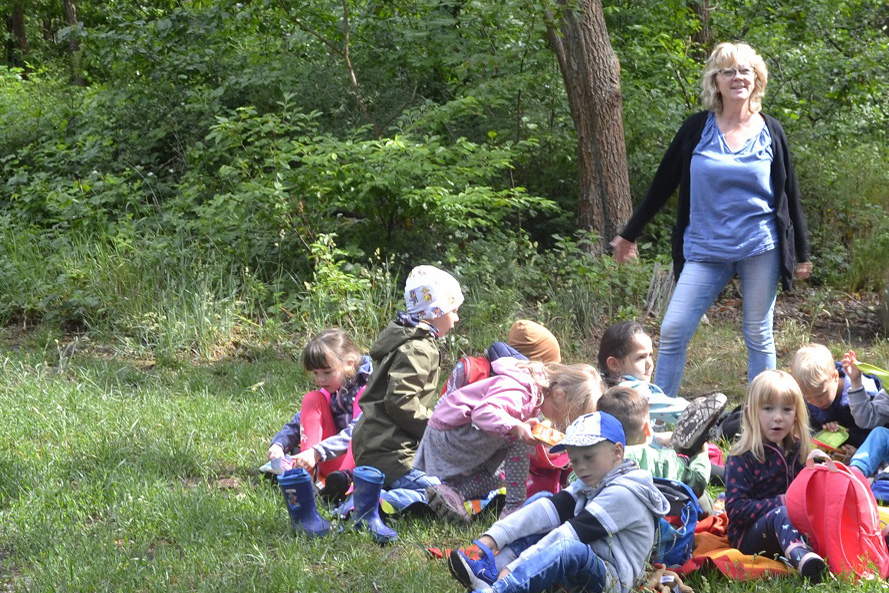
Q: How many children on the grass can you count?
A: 10